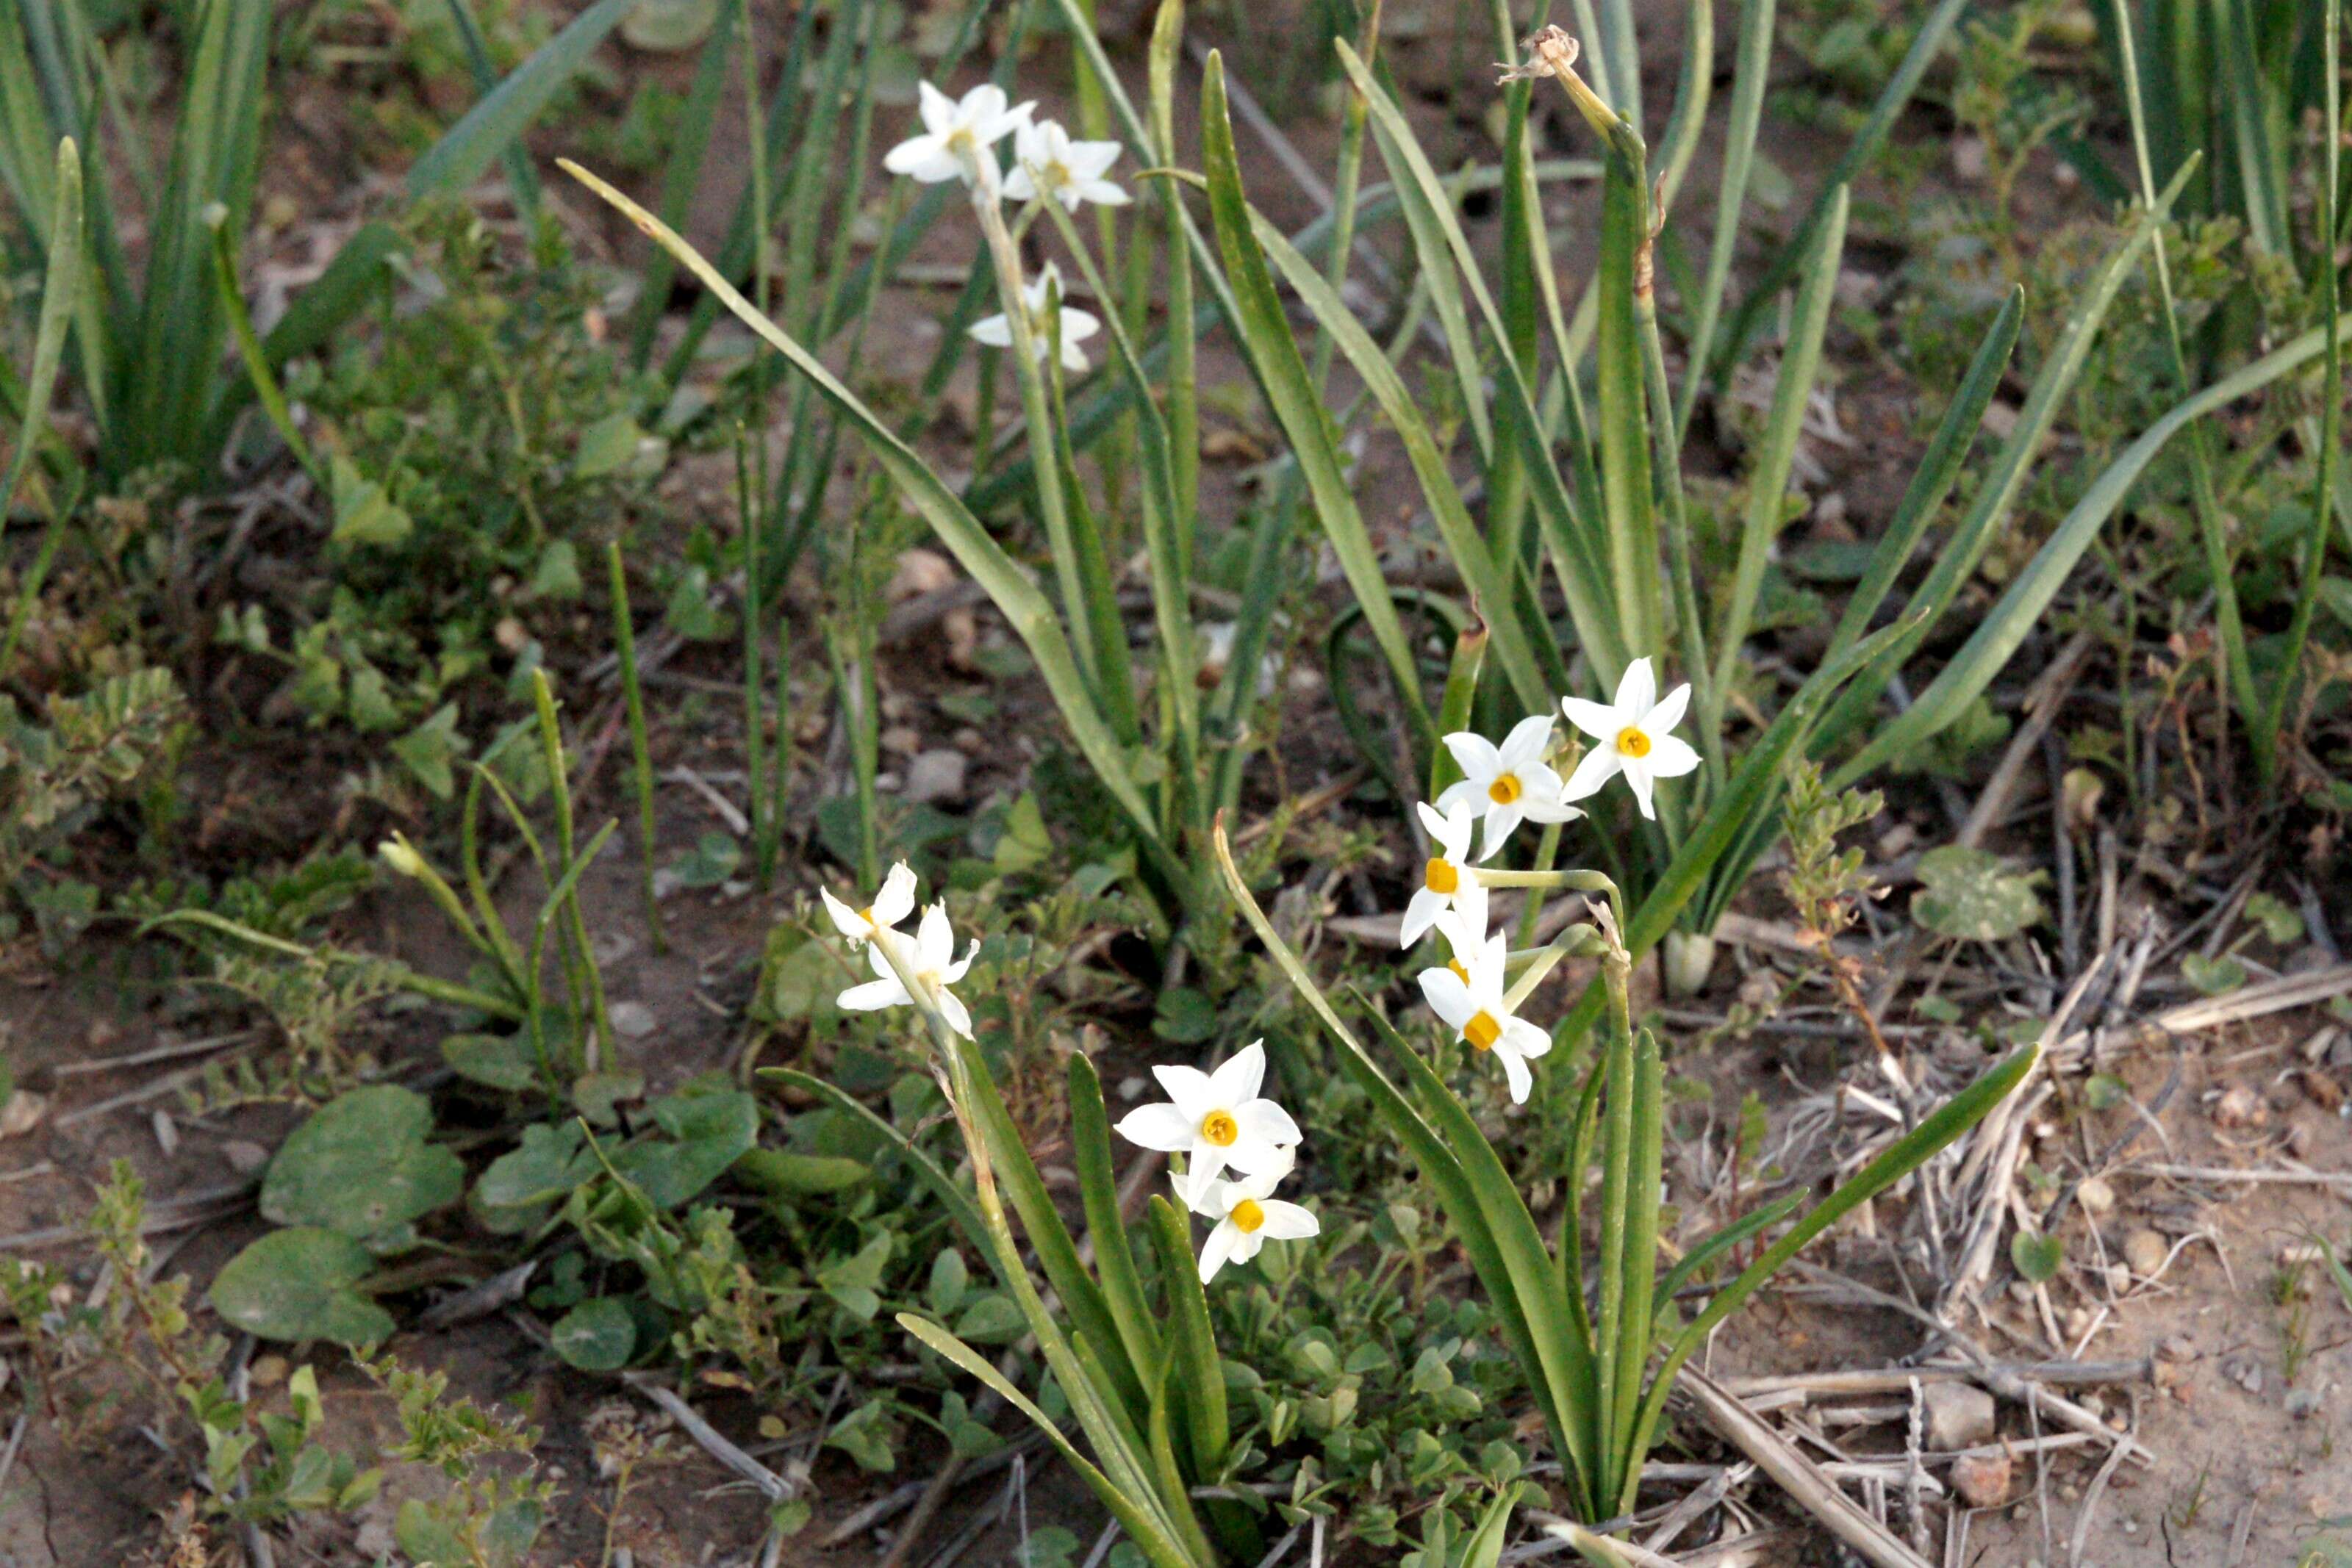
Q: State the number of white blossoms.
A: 12